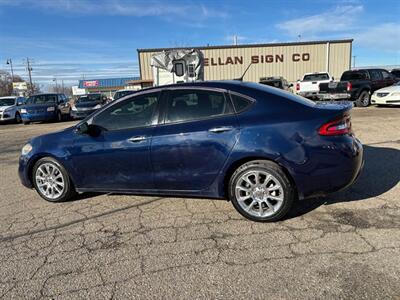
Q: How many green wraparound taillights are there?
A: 0